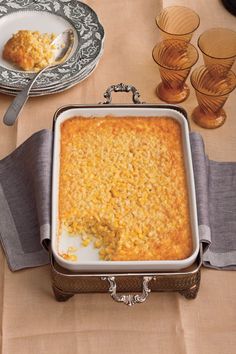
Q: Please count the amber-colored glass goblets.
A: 4